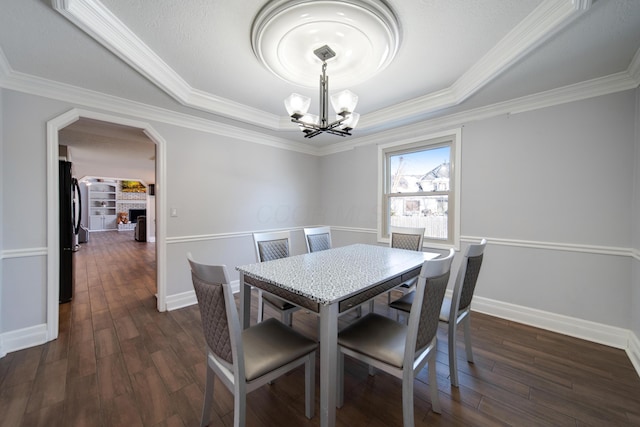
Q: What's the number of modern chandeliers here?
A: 1